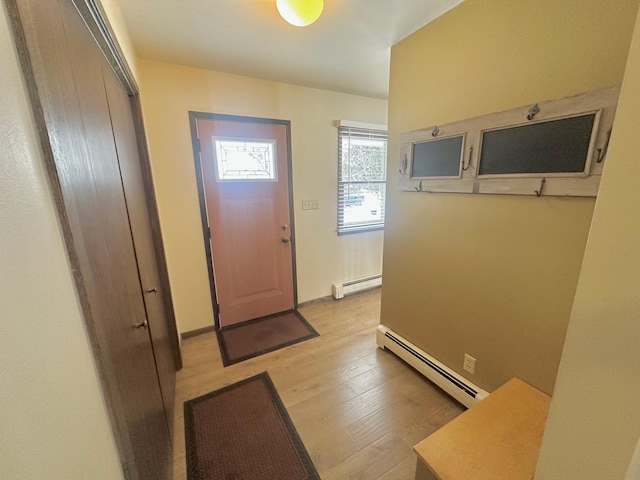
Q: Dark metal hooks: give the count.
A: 7